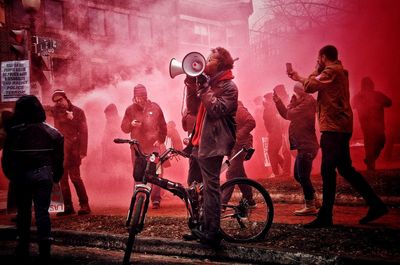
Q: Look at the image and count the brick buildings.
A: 1